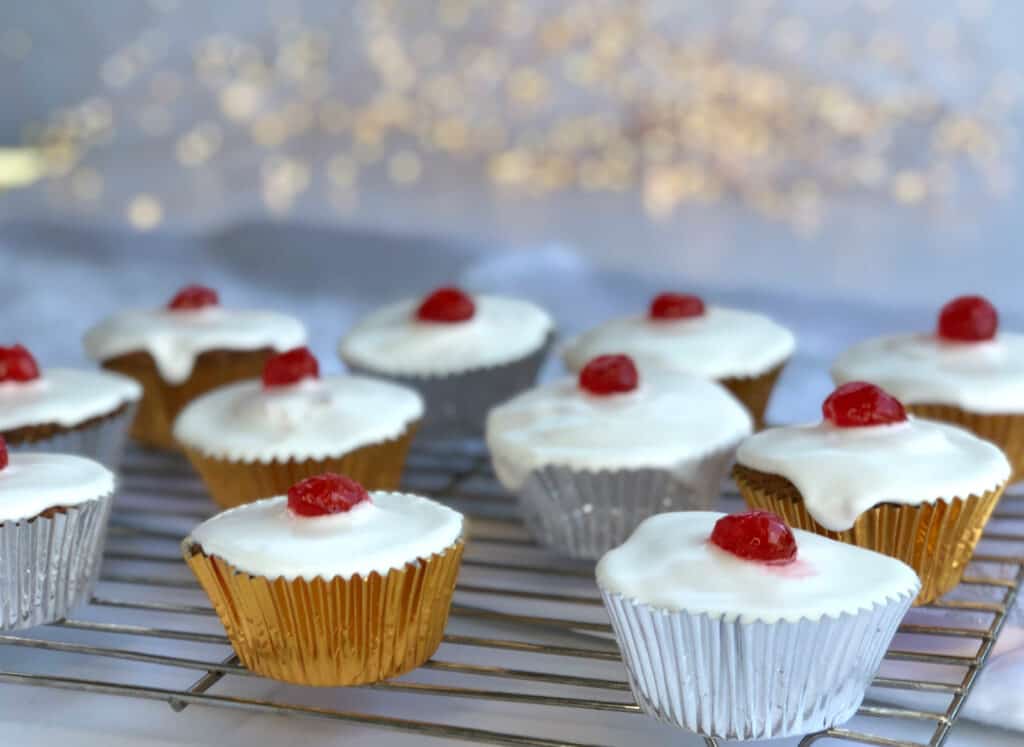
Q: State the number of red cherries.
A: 11